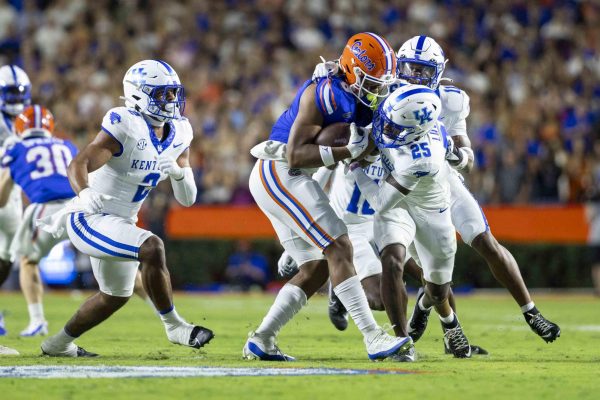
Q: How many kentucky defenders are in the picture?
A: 5